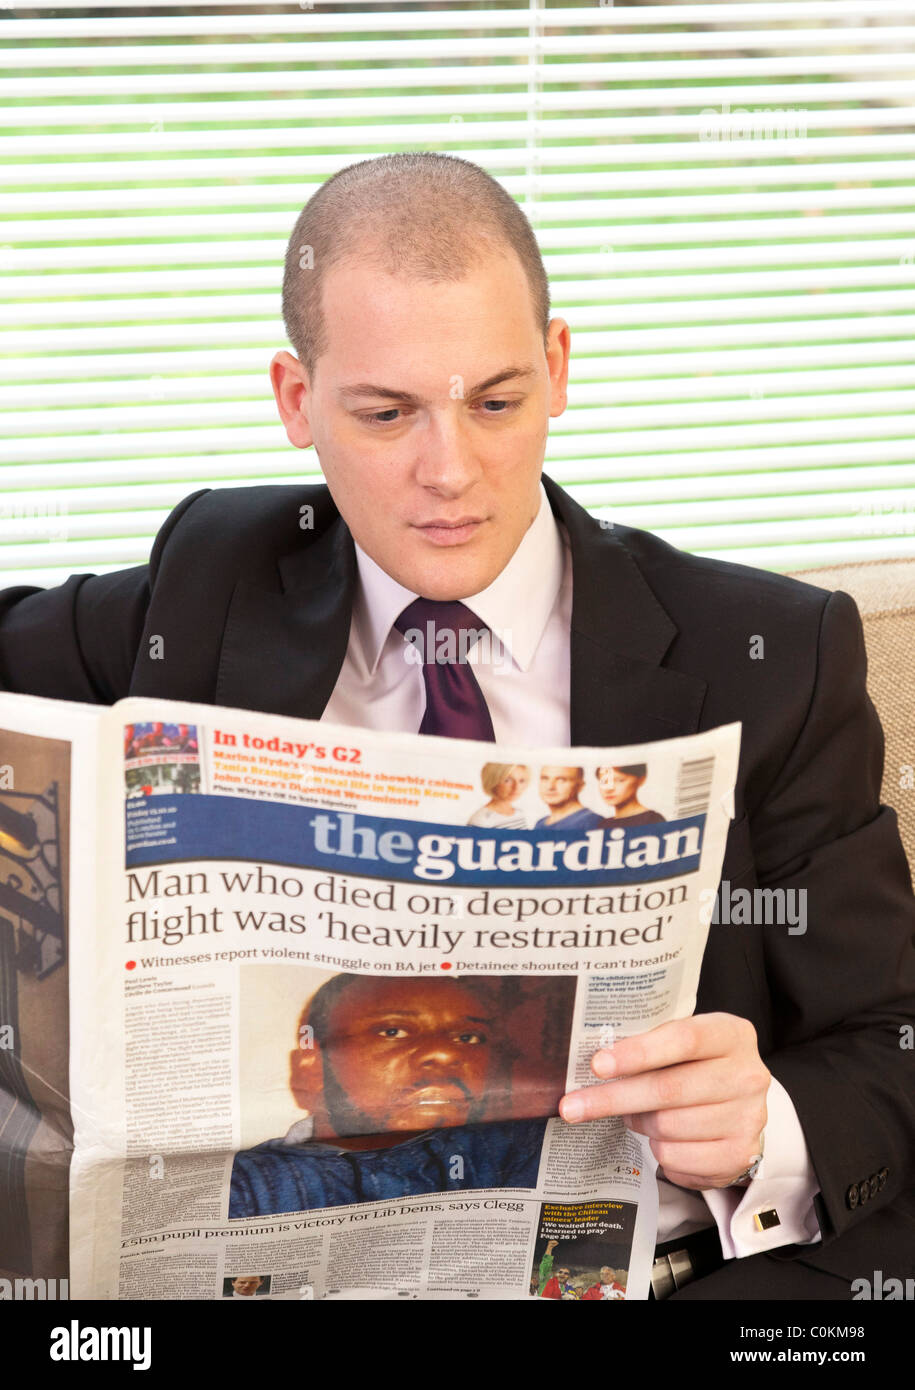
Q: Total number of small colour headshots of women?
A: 2